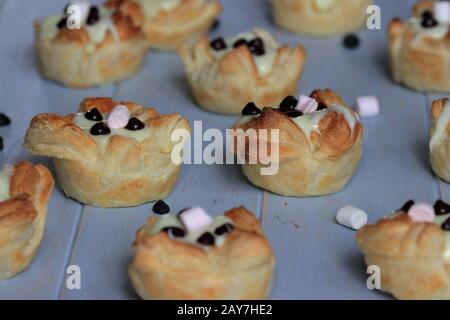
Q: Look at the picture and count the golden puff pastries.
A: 11